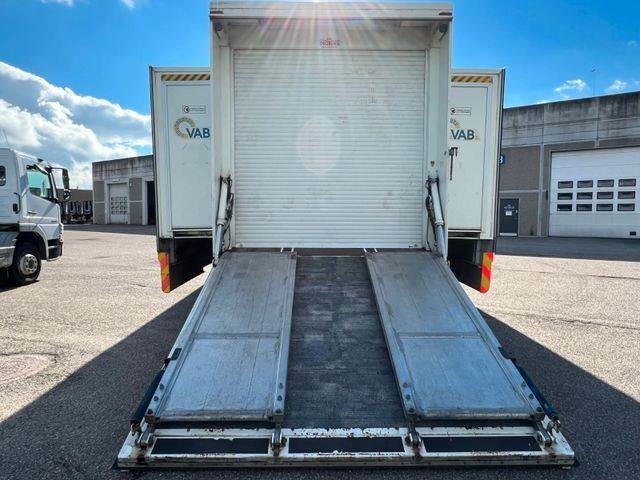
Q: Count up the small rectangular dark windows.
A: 12